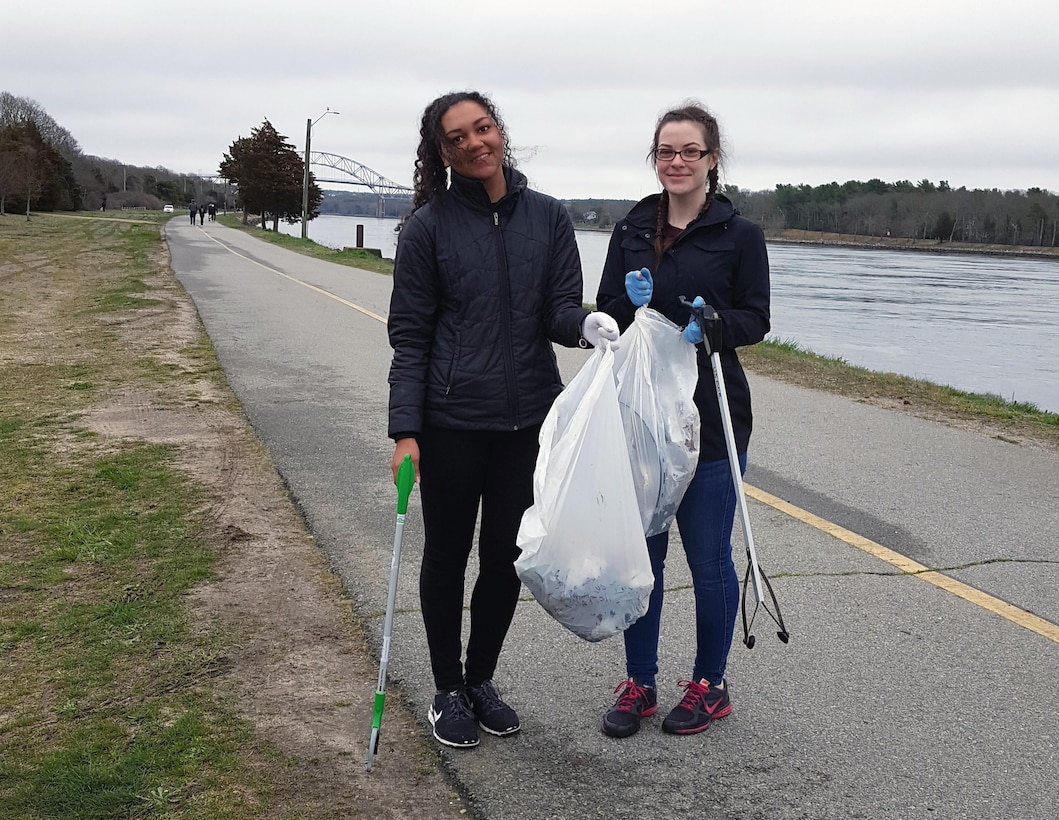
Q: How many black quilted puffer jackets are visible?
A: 1